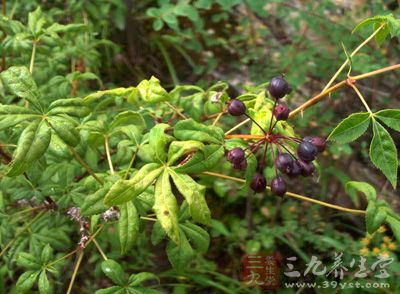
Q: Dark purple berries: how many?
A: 13